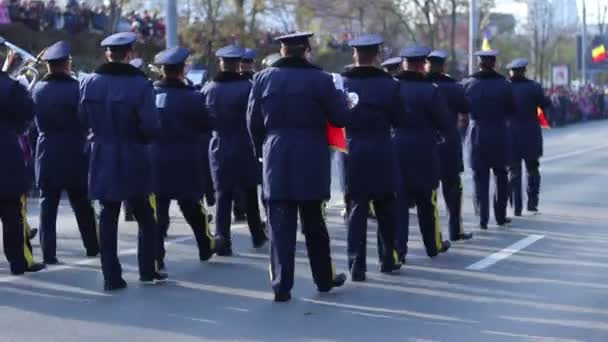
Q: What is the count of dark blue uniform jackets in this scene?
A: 11